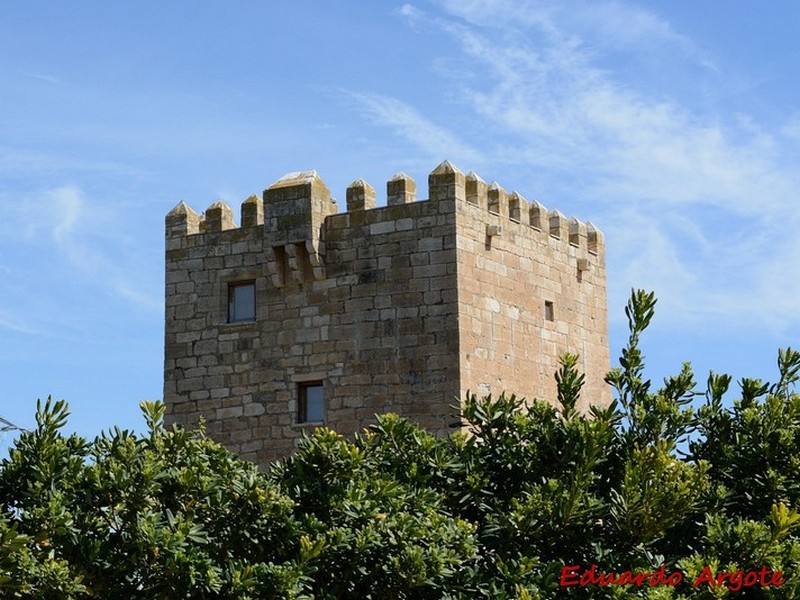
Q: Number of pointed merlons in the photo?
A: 13